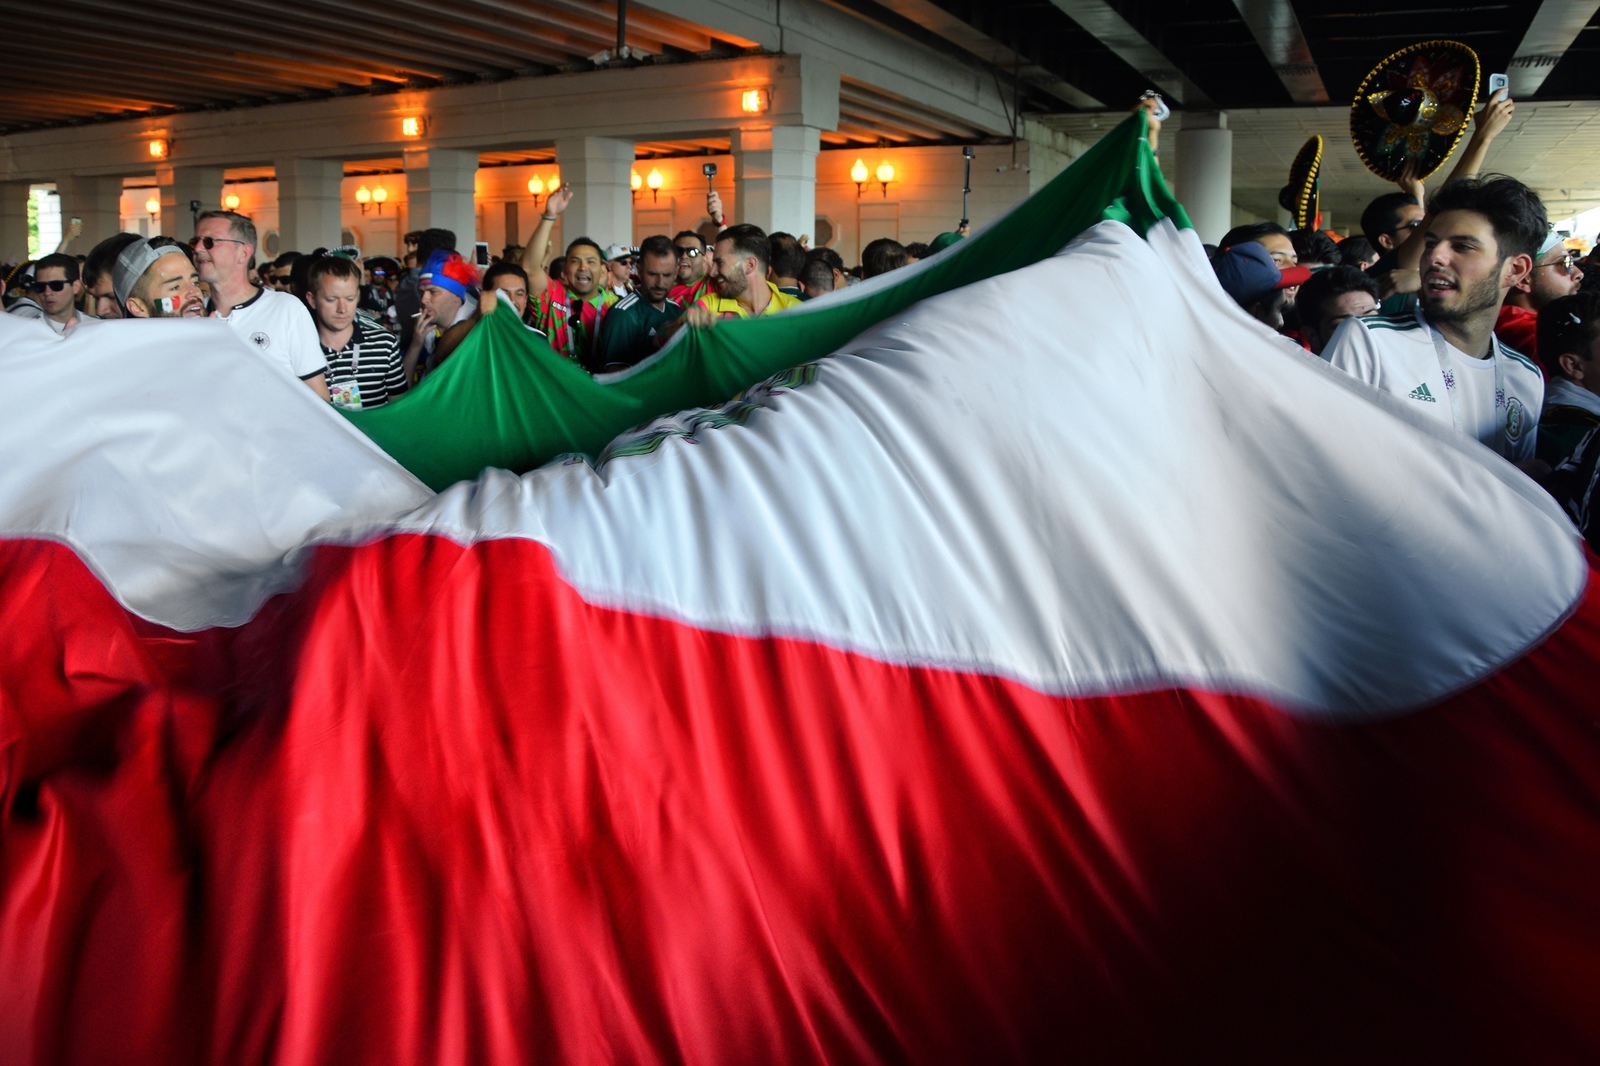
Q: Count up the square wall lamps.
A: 3